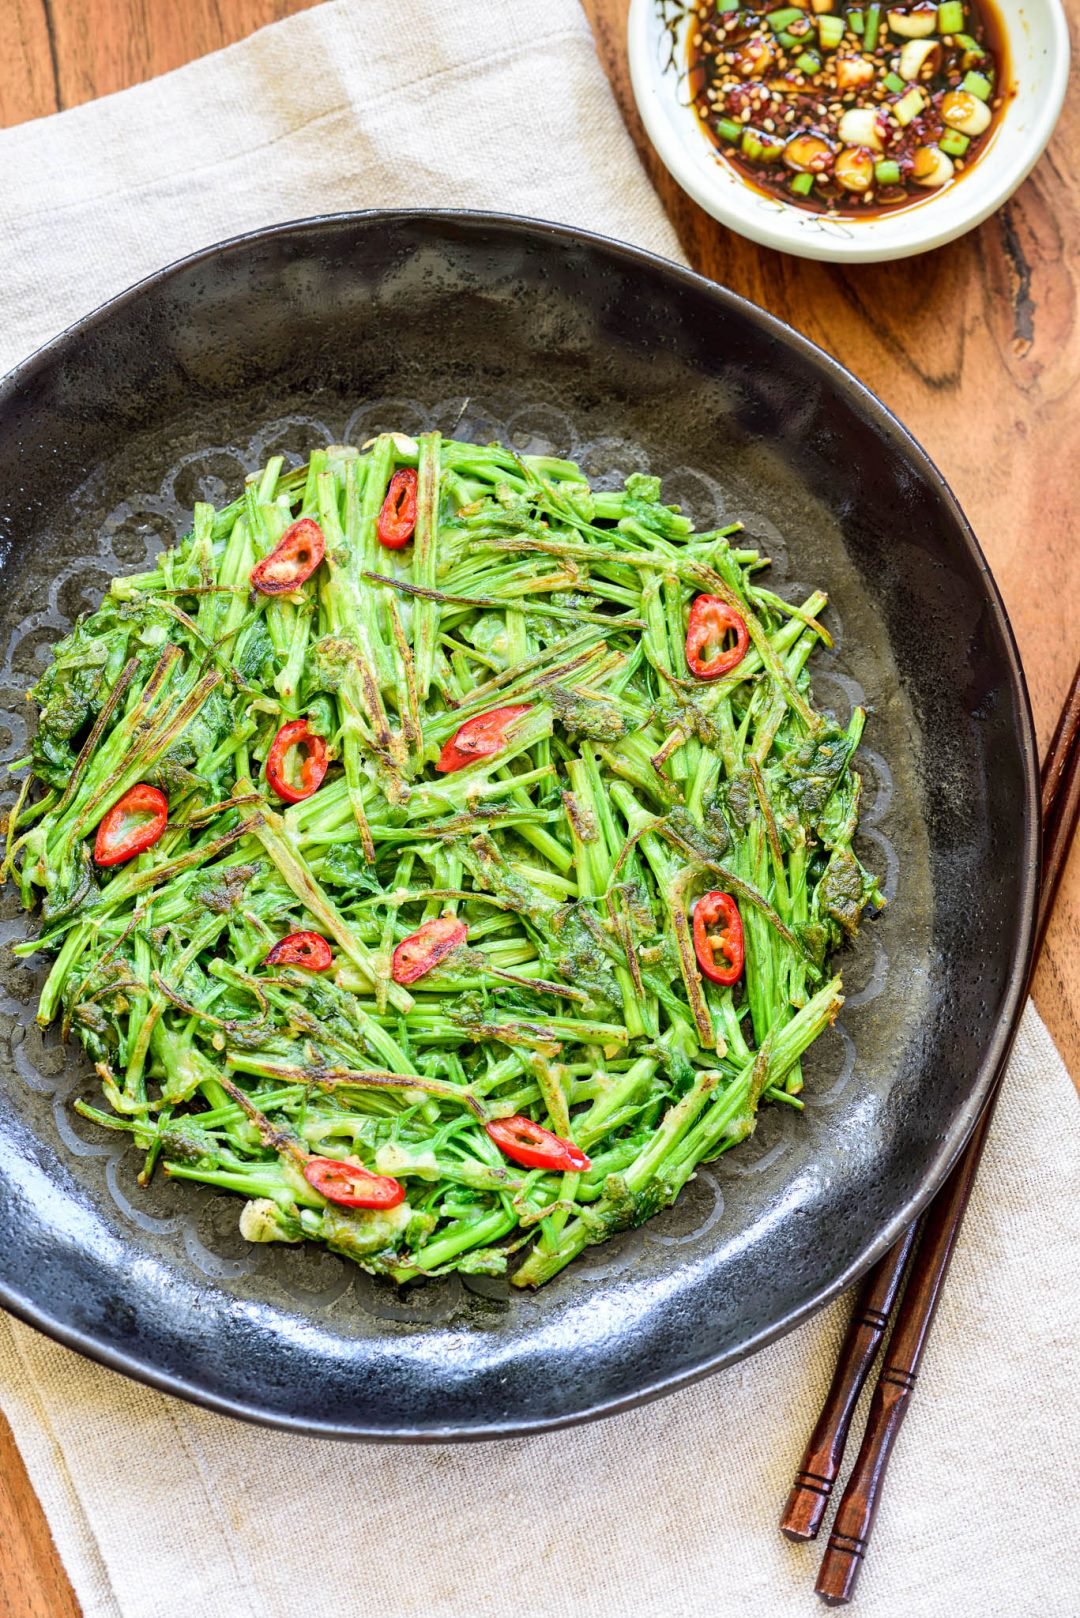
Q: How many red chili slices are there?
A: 11